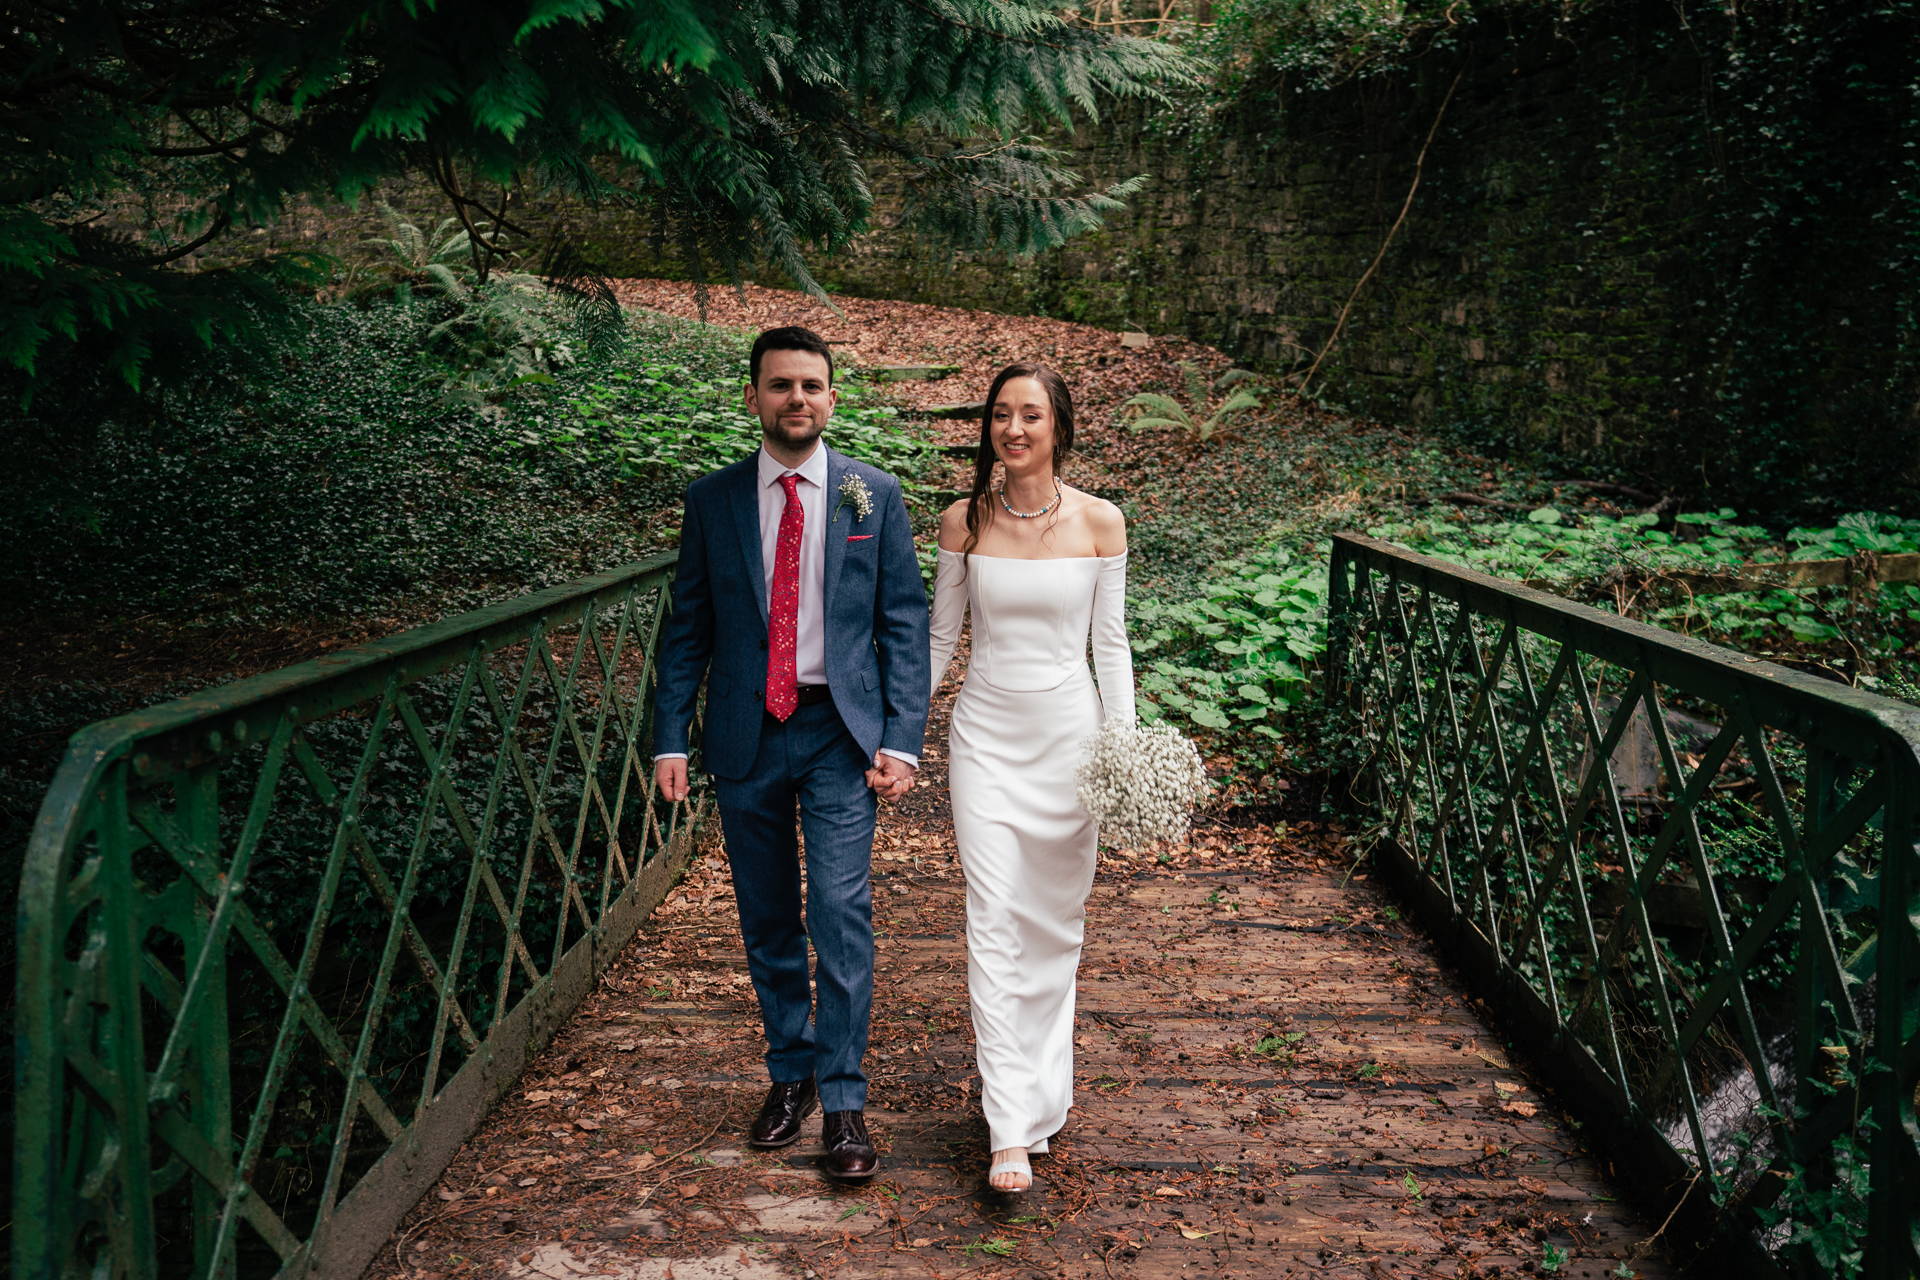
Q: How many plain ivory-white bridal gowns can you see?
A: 1